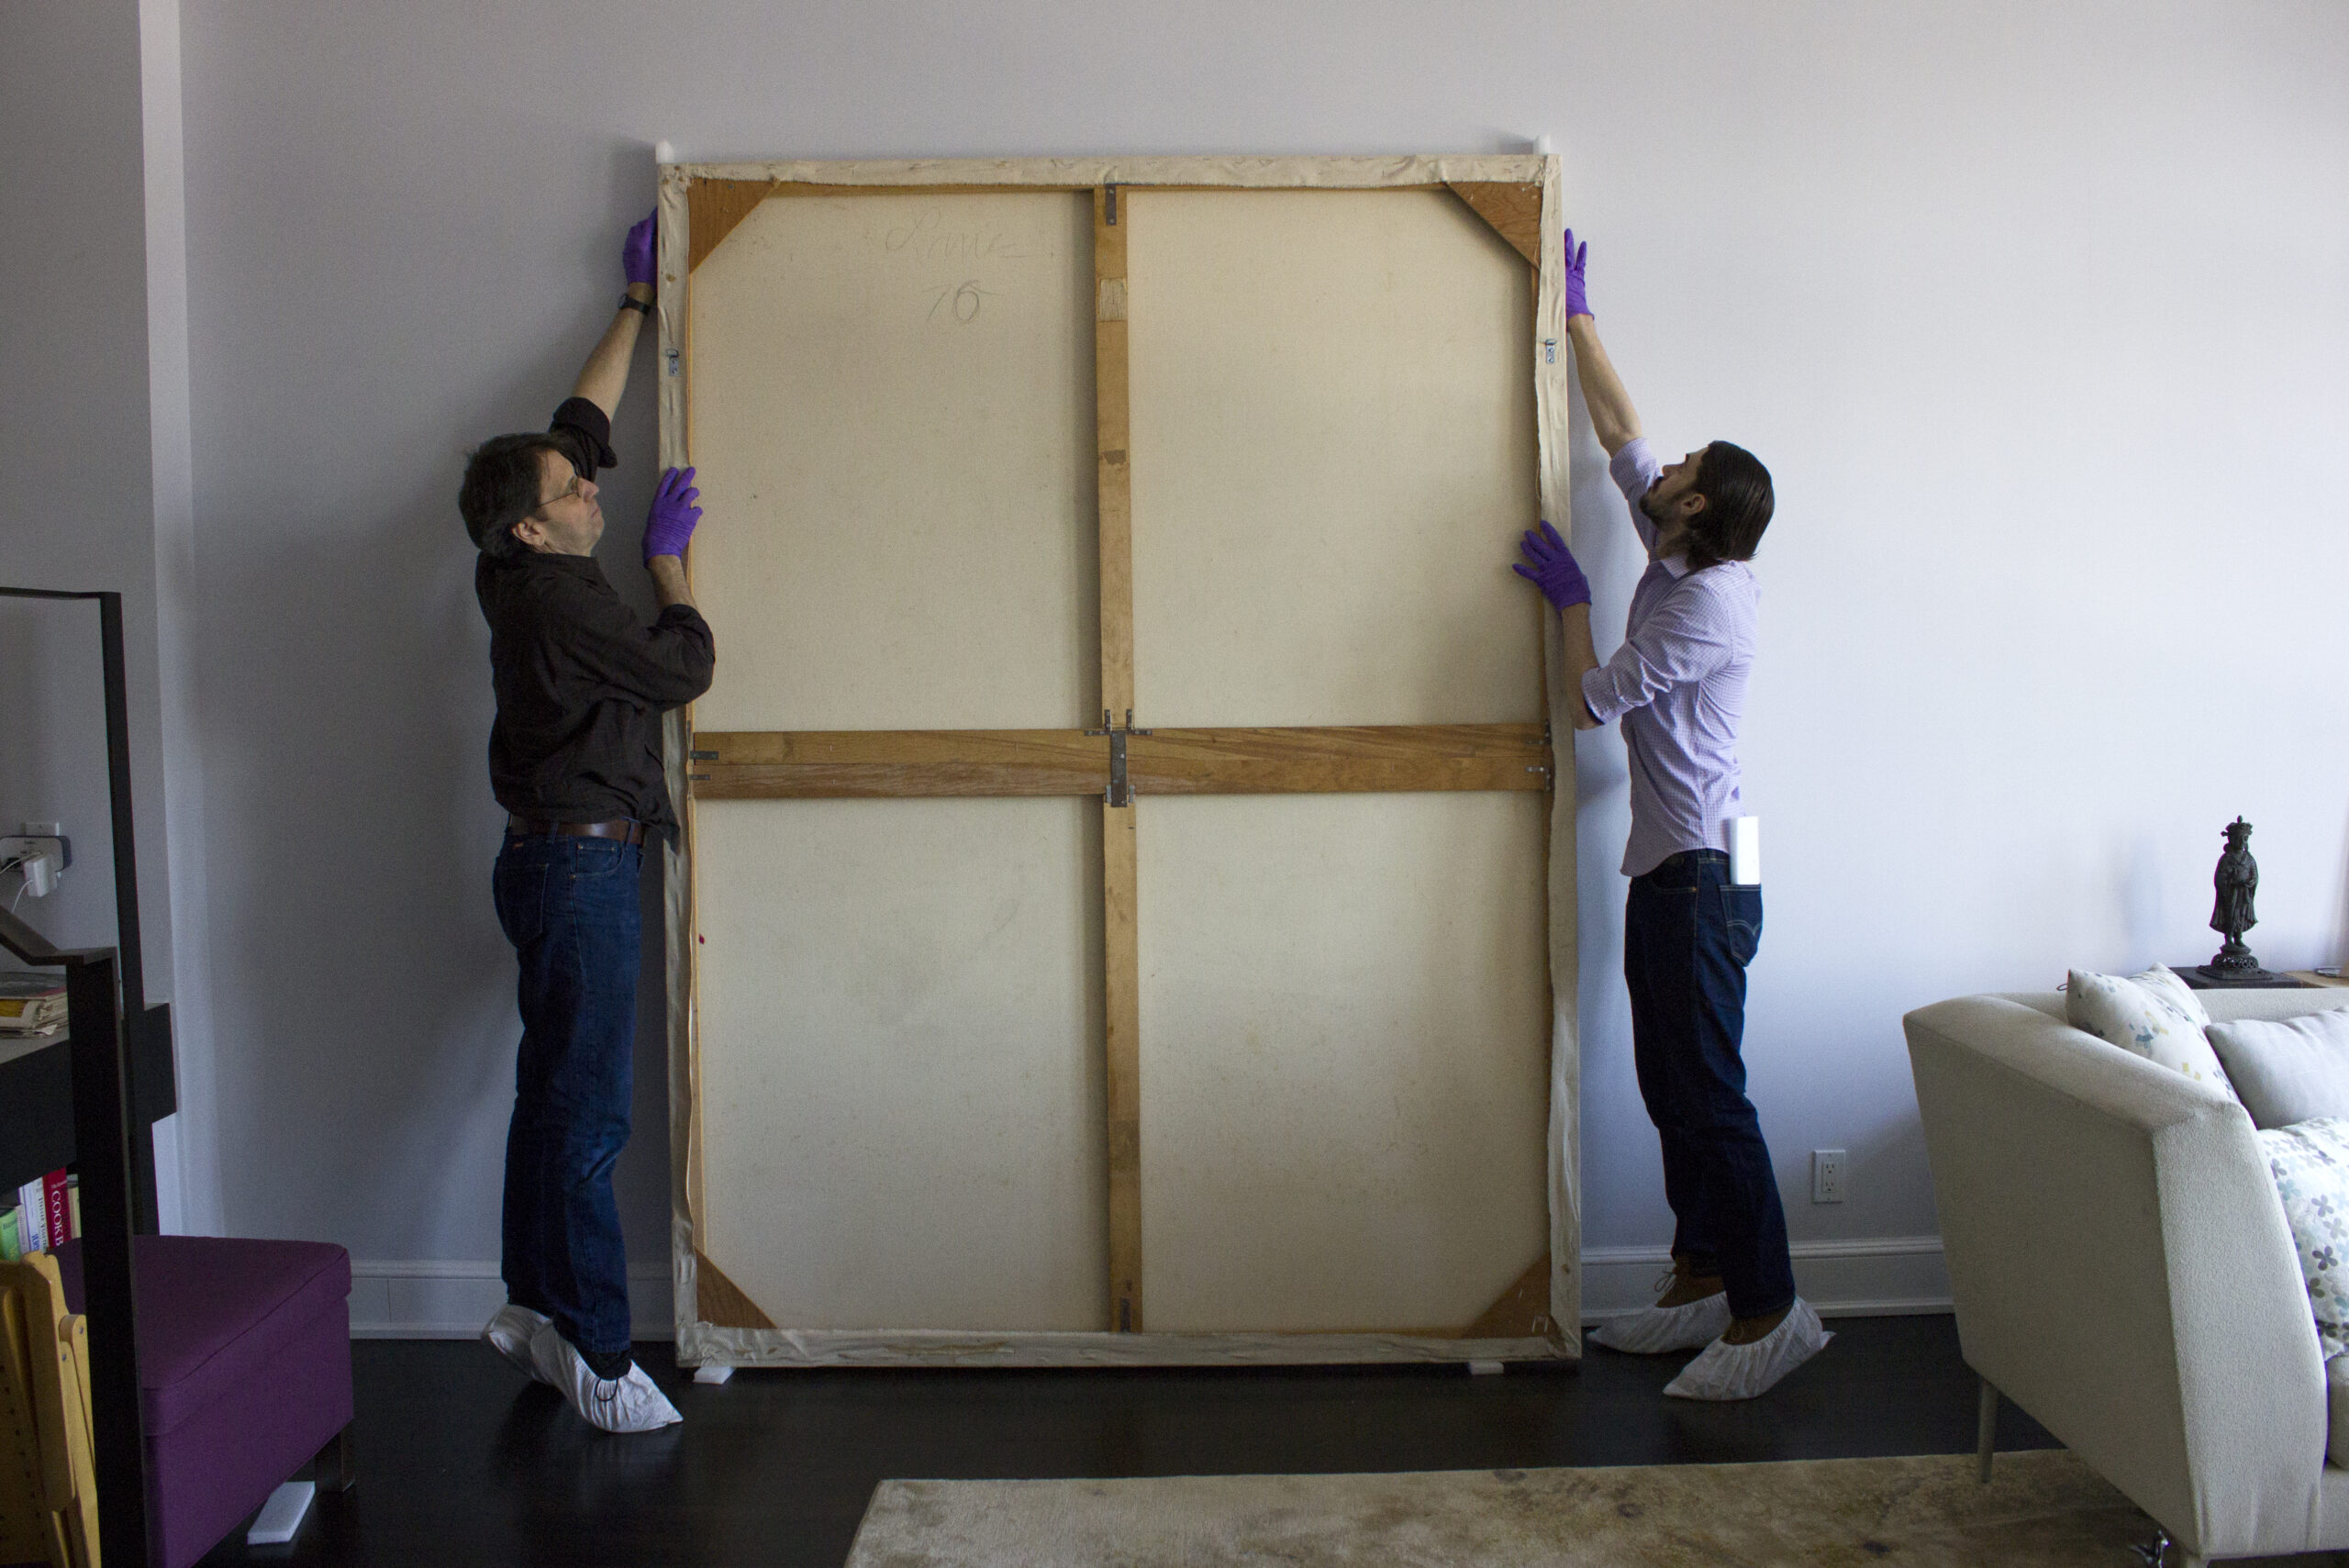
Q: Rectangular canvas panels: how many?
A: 4